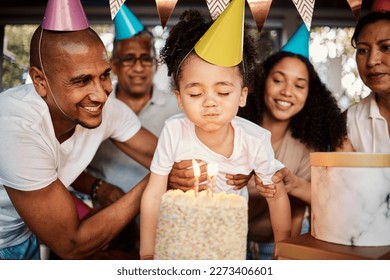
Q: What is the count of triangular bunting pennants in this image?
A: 6